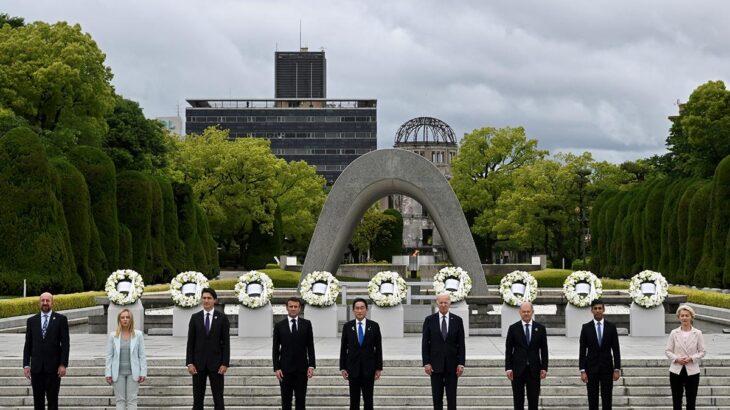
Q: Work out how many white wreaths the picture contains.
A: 9